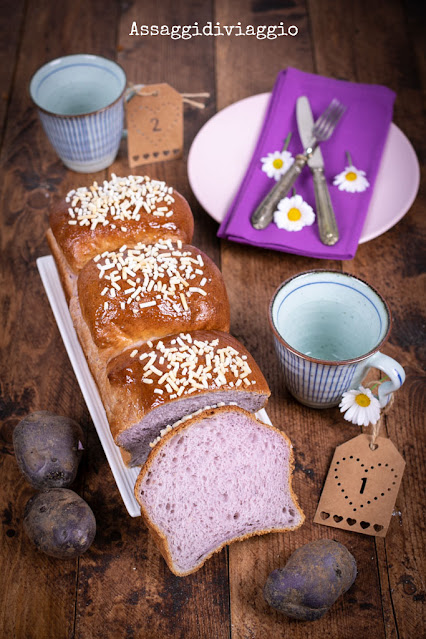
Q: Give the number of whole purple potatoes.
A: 3